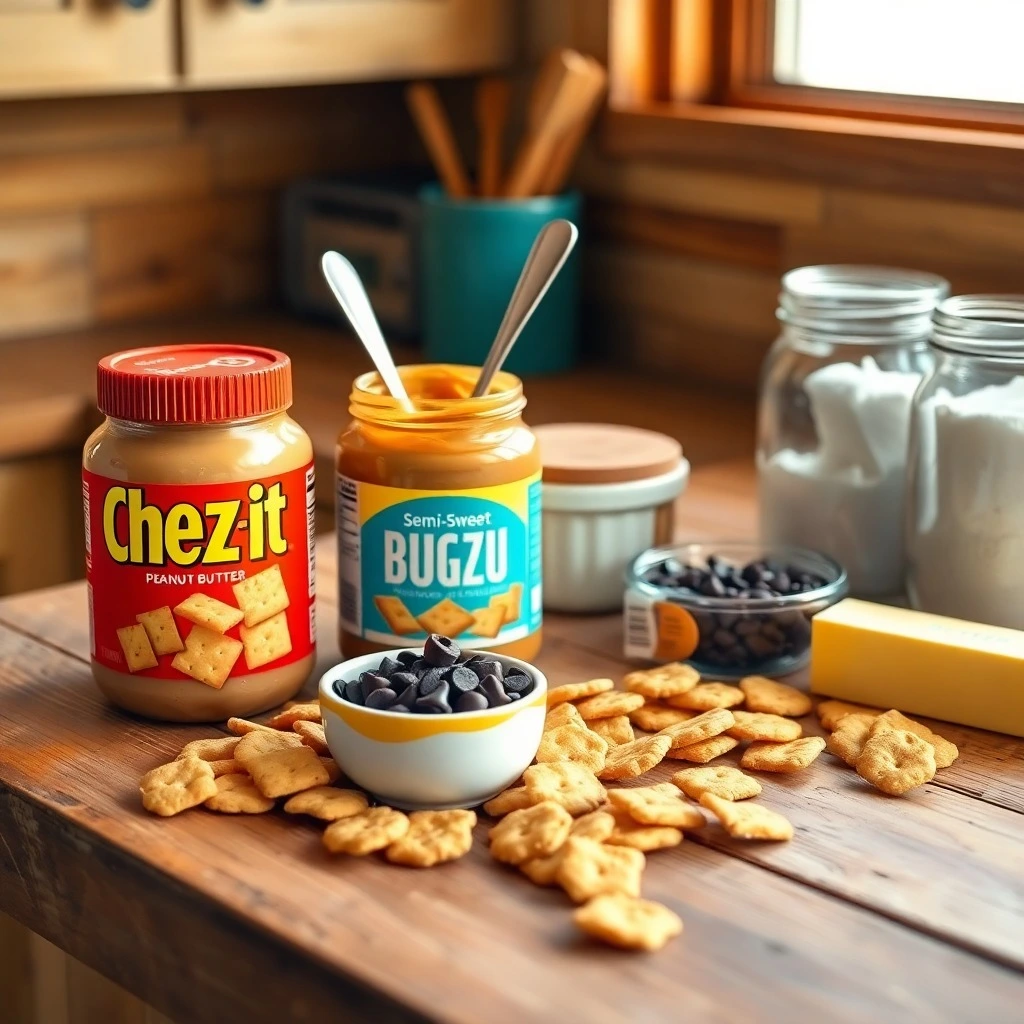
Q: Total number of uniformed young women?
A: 0